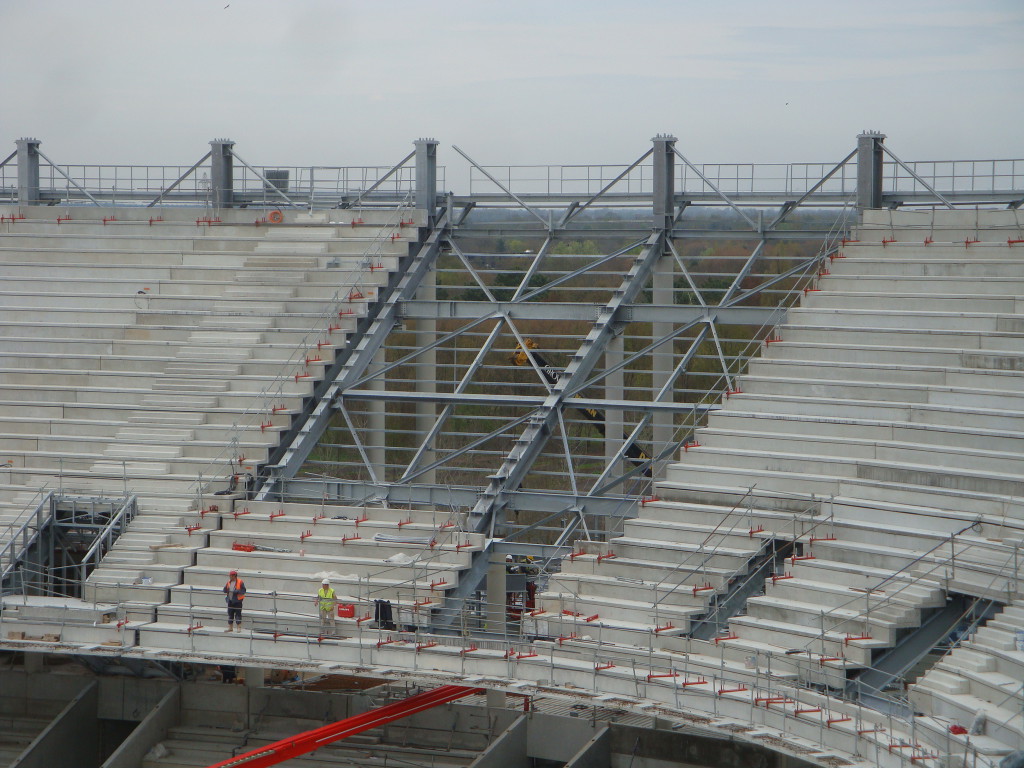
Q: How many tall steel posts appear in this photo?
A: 5